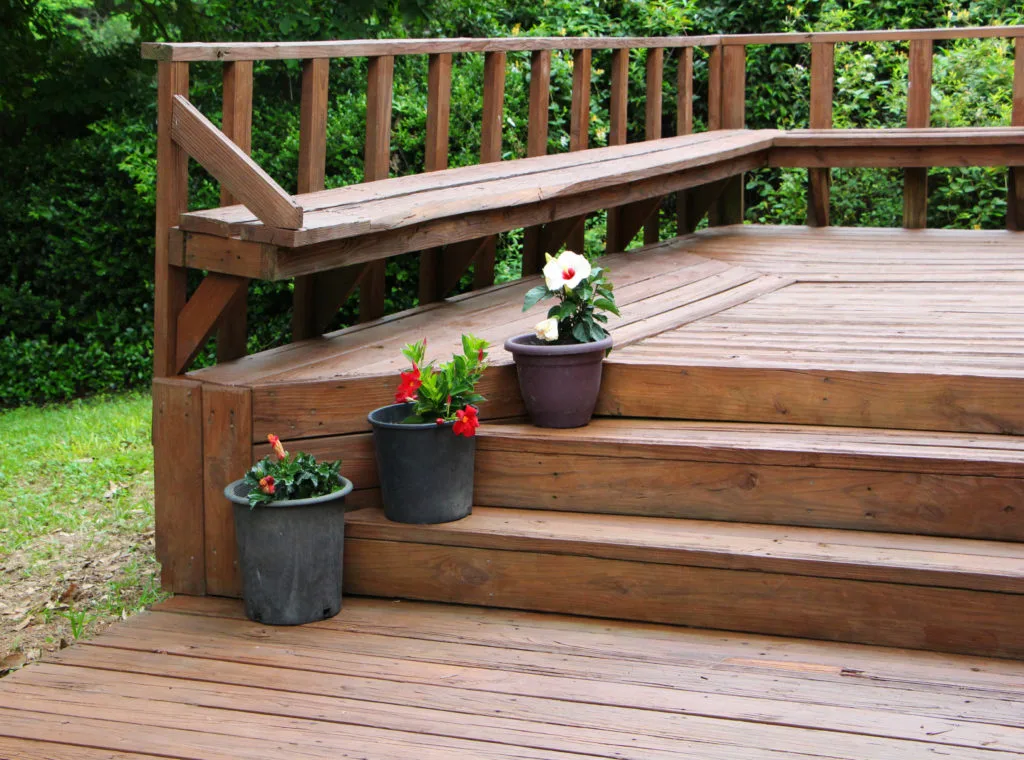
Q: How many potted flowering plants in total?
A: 3